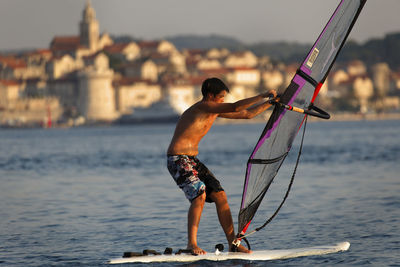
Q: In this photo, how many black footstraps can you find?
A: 4